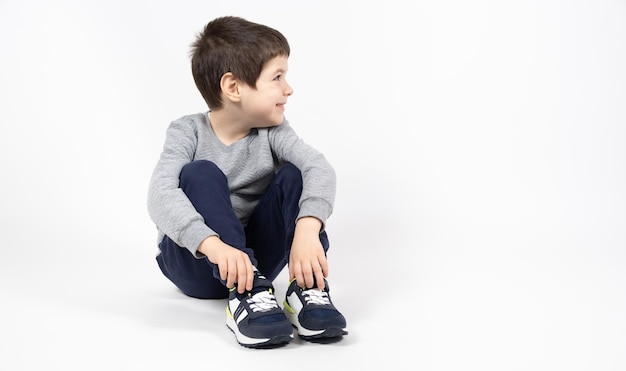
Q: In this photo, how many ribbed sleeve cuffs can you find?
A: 2